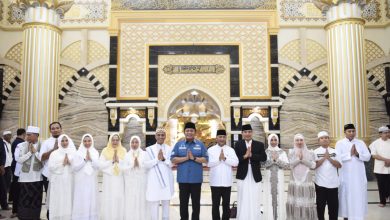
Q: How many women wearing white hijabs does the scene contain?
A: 4